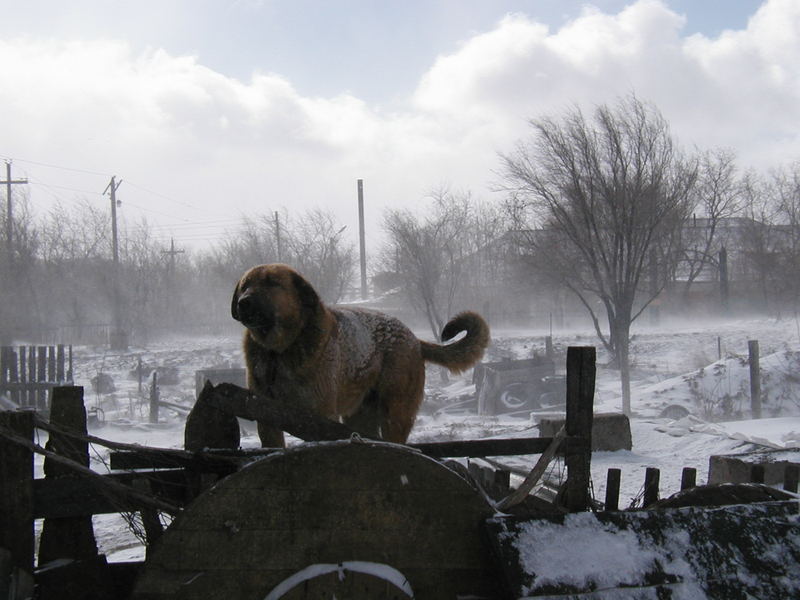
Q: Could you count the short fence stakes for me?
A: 5